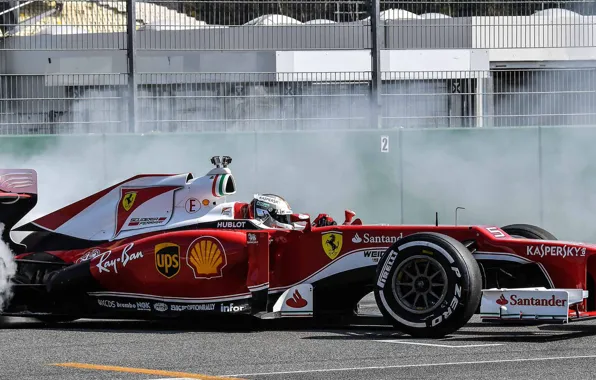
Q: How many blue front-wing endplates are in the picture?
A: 0